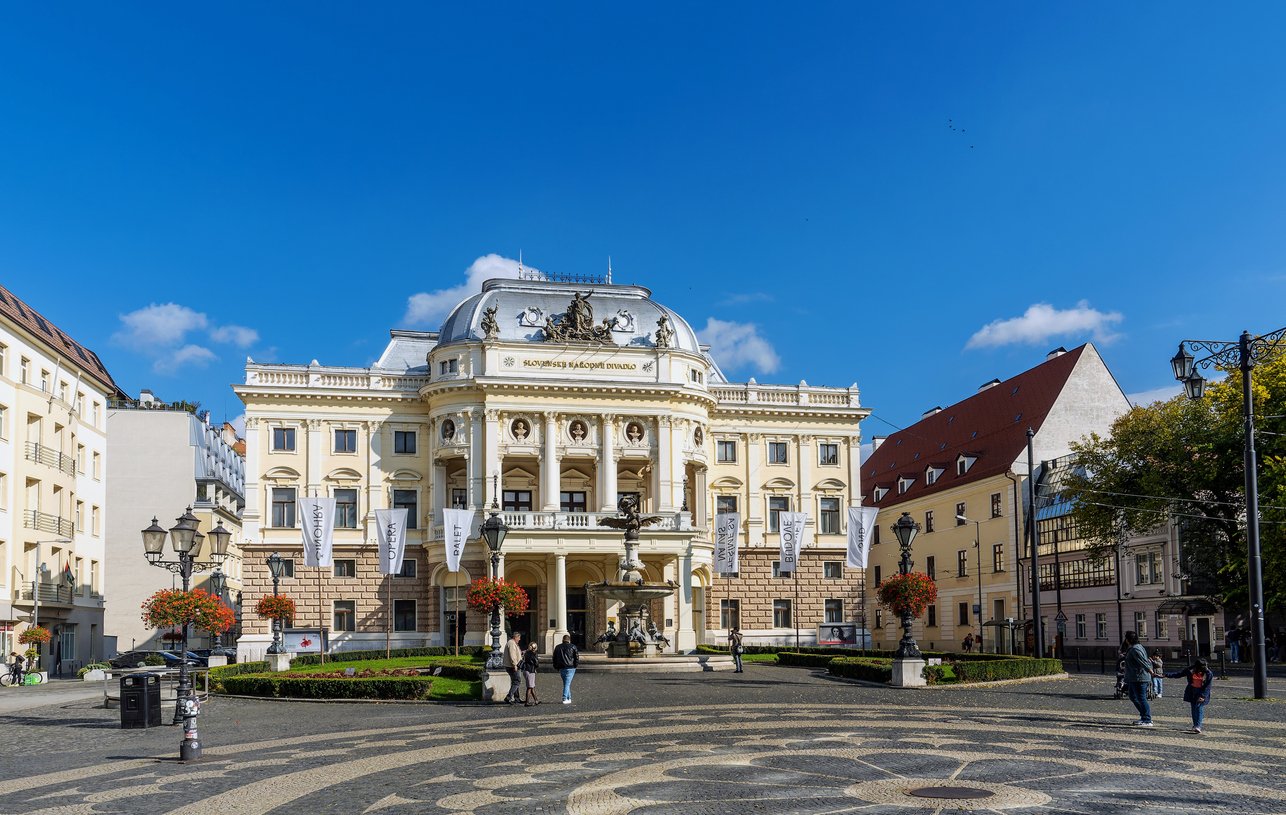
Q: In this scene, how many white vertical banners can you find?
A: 6